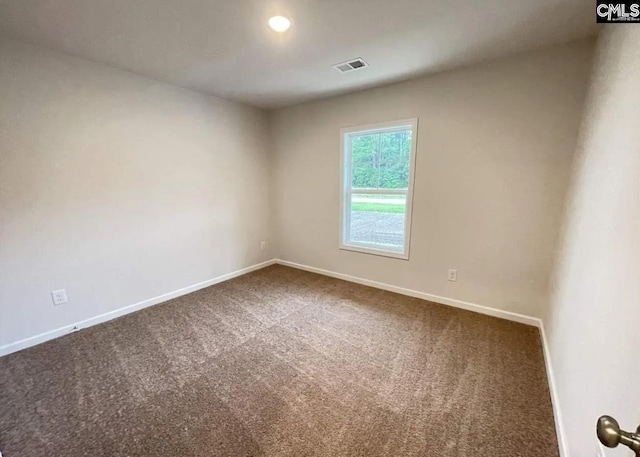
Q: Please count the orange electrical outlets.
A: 0